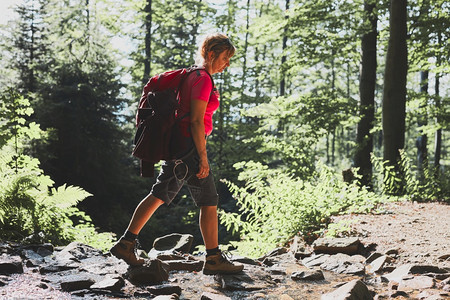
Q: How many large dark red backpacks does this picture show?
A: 1